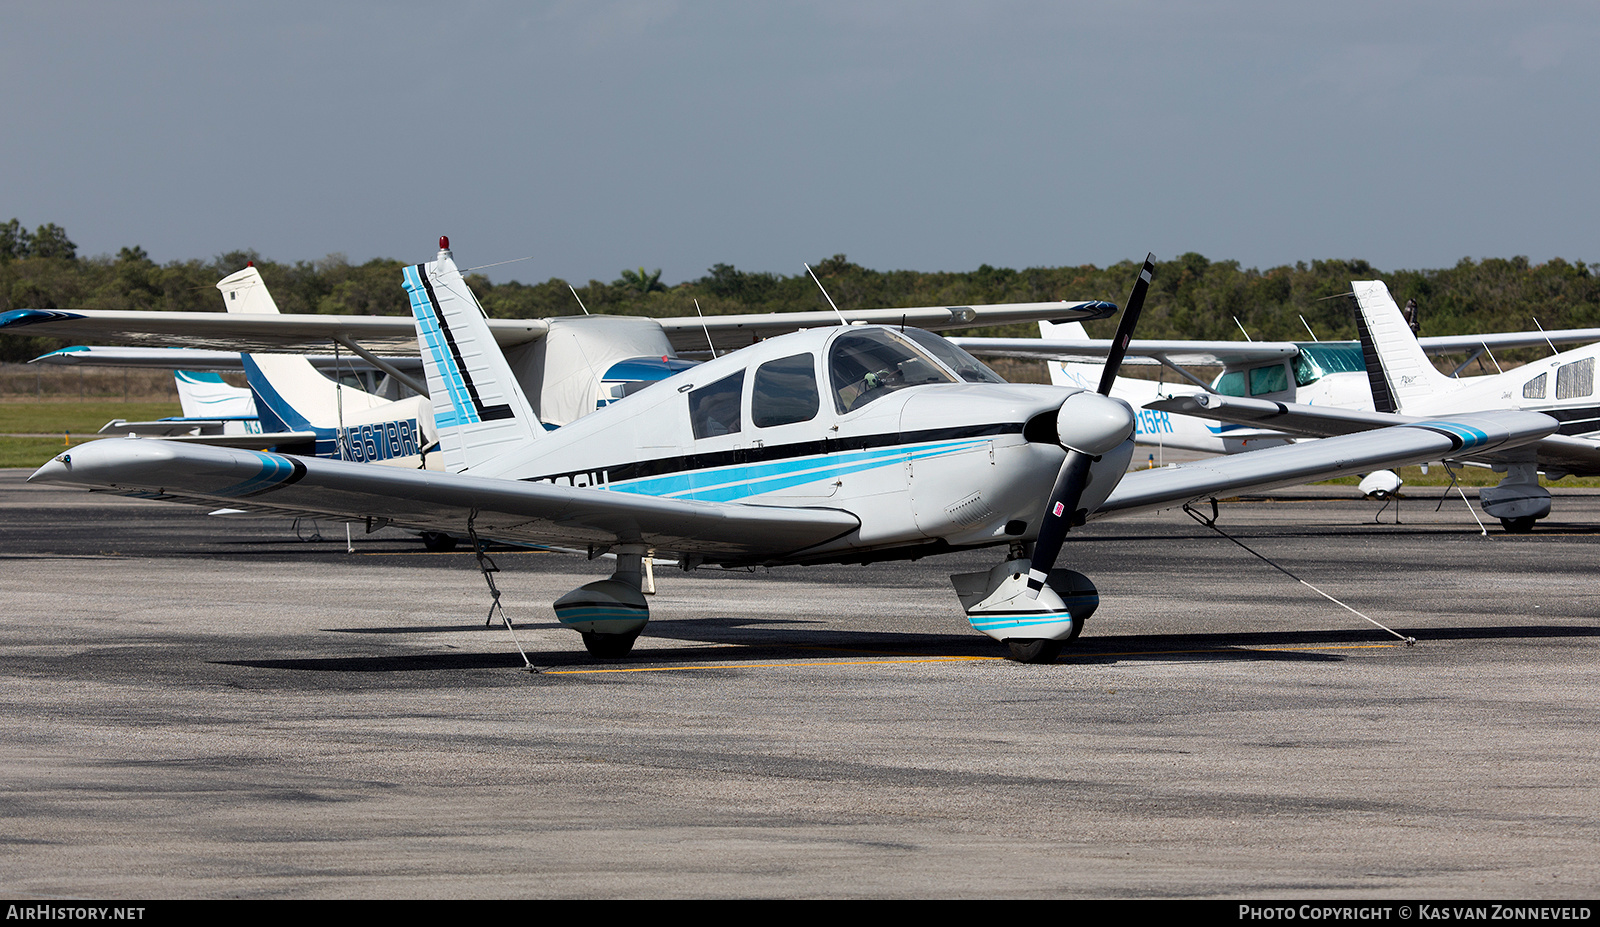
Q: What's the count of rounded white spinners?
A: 1